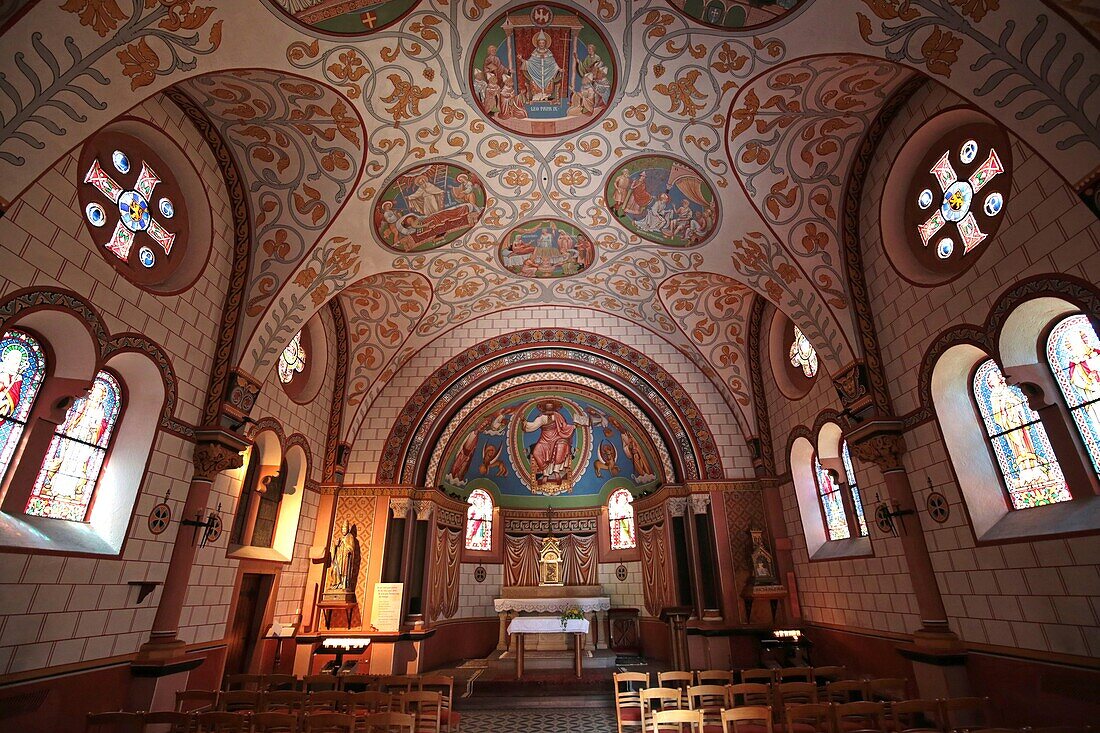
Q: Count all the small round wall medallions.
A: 6